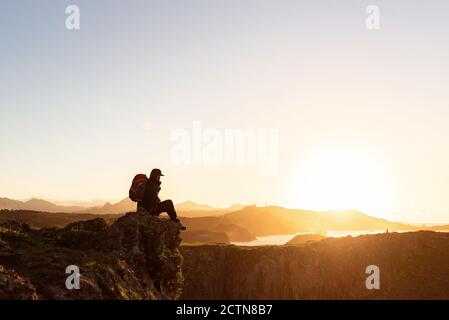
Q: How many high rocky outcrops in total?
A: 1